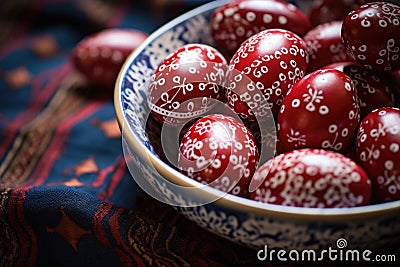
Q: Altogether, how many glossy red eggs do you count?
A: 12